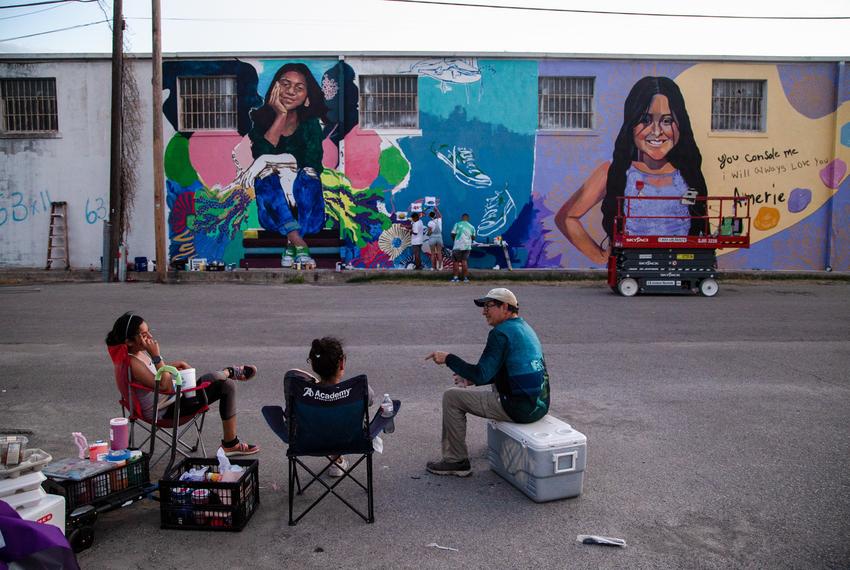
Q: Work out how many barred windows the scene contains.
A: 5